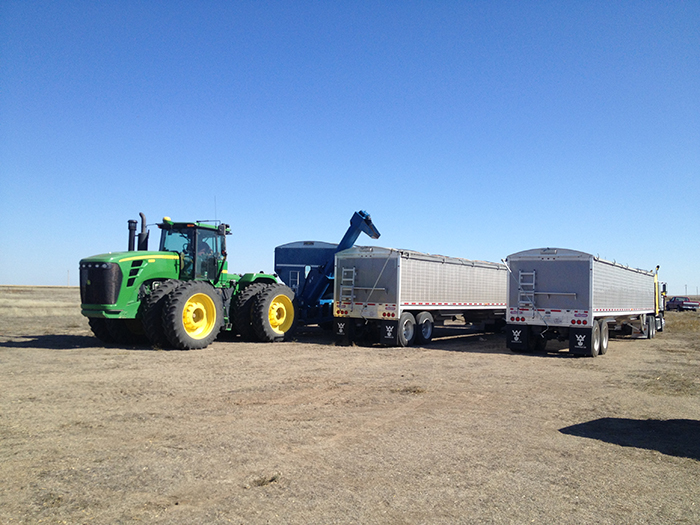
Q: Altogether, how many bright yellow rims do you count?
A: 2